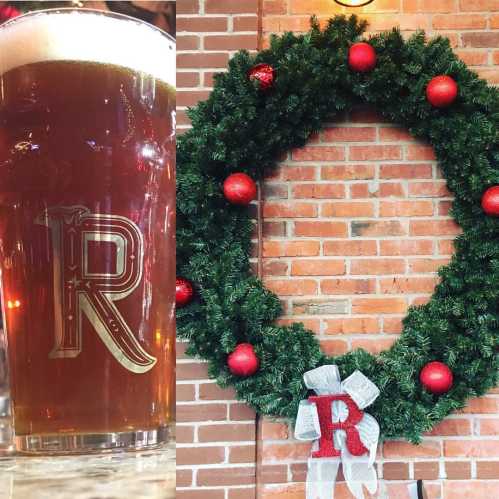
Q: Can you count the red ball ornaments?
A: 8